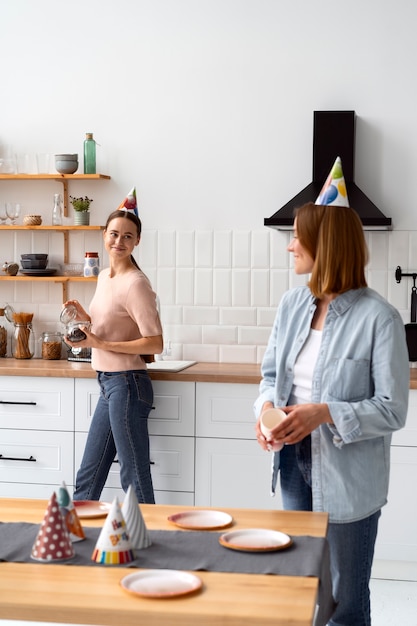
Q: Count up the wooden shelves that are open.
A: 3